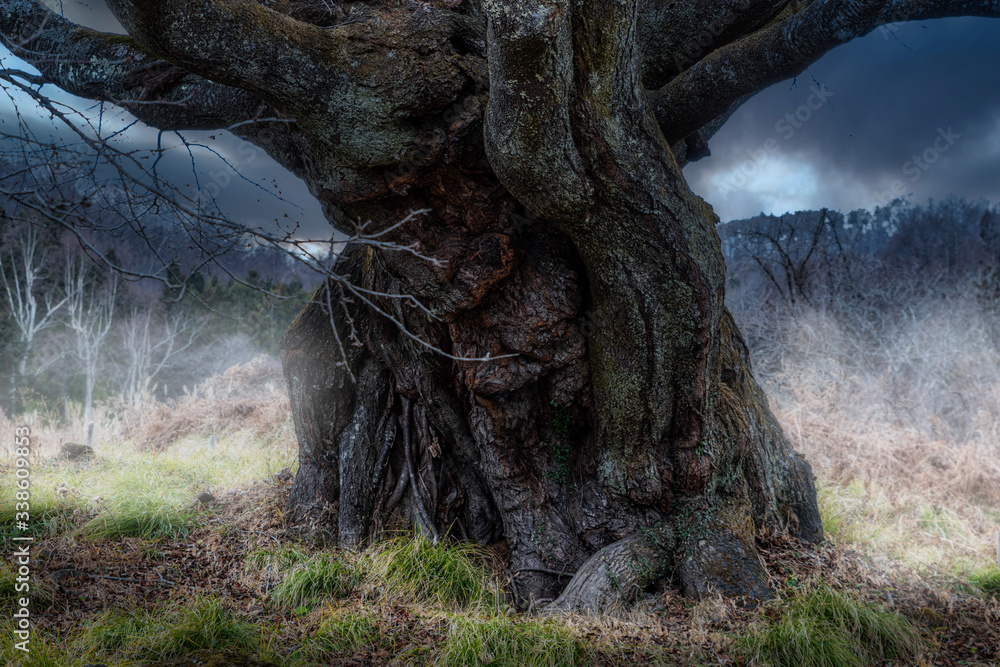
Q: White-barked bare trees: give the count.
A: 3